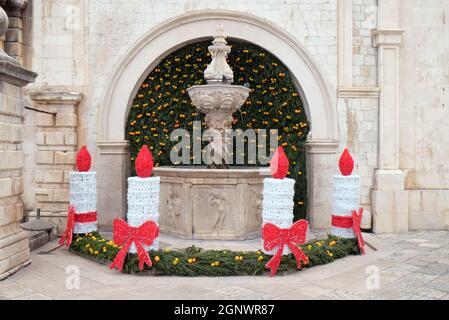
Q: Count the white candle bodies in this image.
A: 4